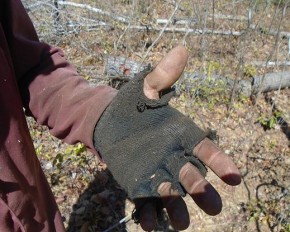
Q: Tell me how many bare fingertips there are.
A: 5